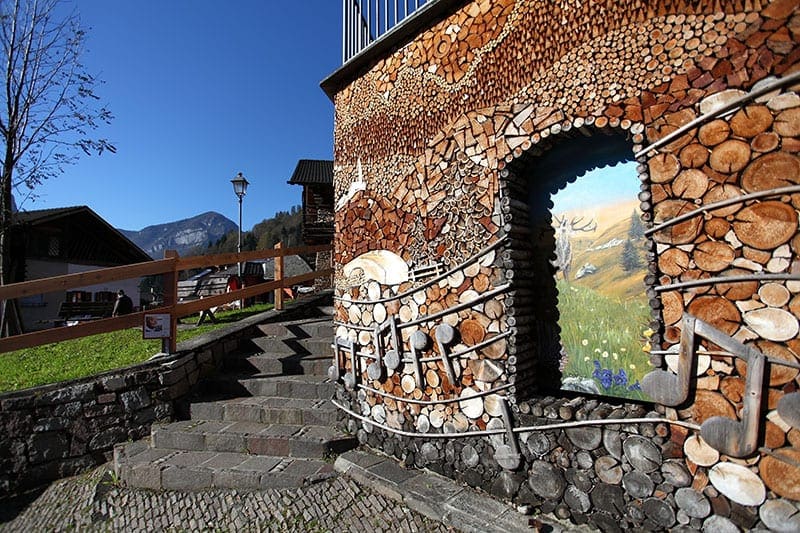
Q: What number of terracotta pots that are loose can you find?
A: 0